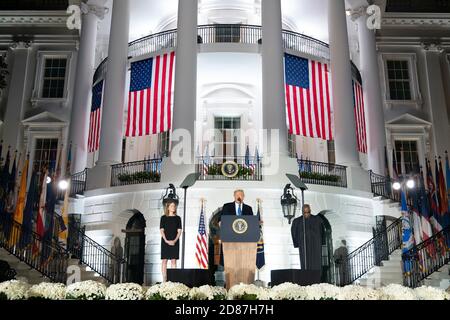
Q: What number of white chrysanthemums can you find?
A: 12